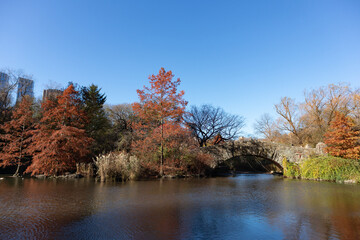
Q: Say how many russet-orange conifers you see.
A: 4